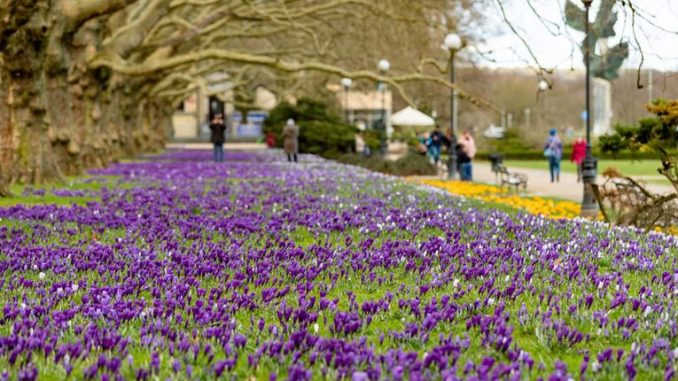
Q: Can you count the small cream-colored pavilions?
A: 1